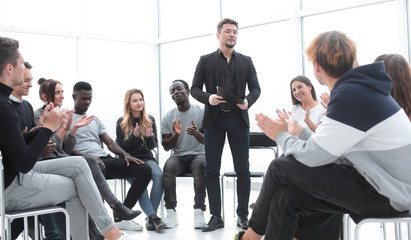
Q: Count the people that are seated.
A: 9